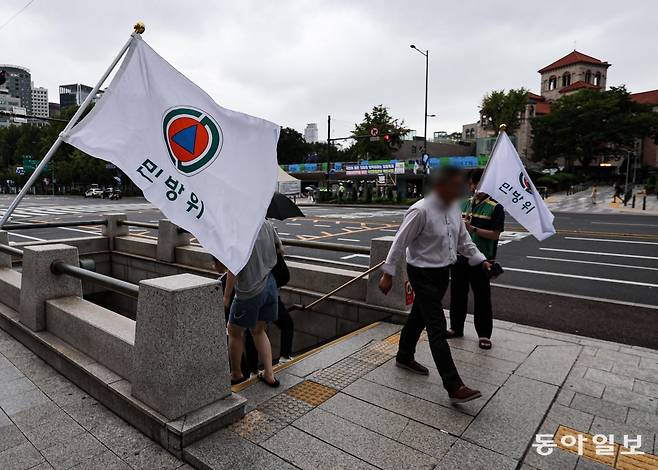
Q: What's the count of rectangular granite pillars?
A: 6